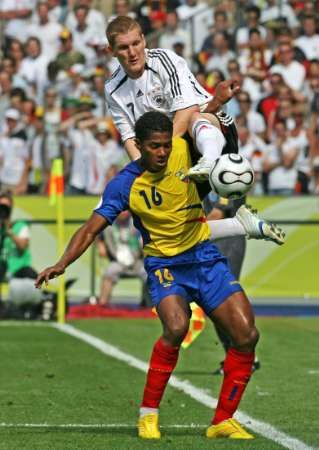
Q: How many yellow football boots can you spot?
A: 2